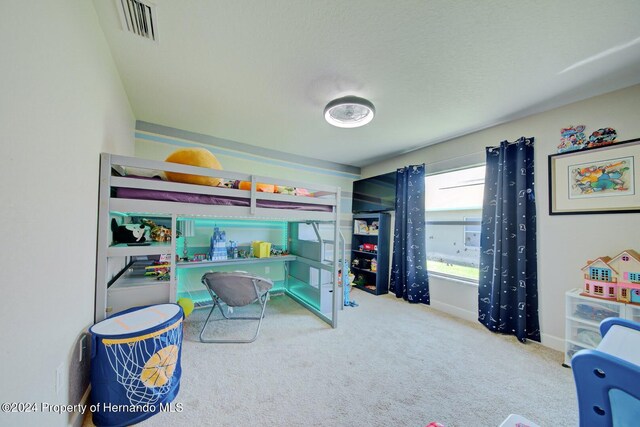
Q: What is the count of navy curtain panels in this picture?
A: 2